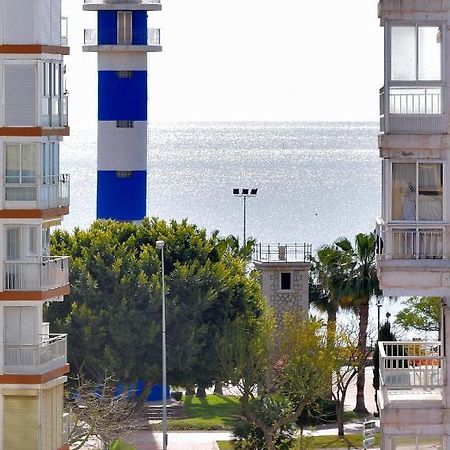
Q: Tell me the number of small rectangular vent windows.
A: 3